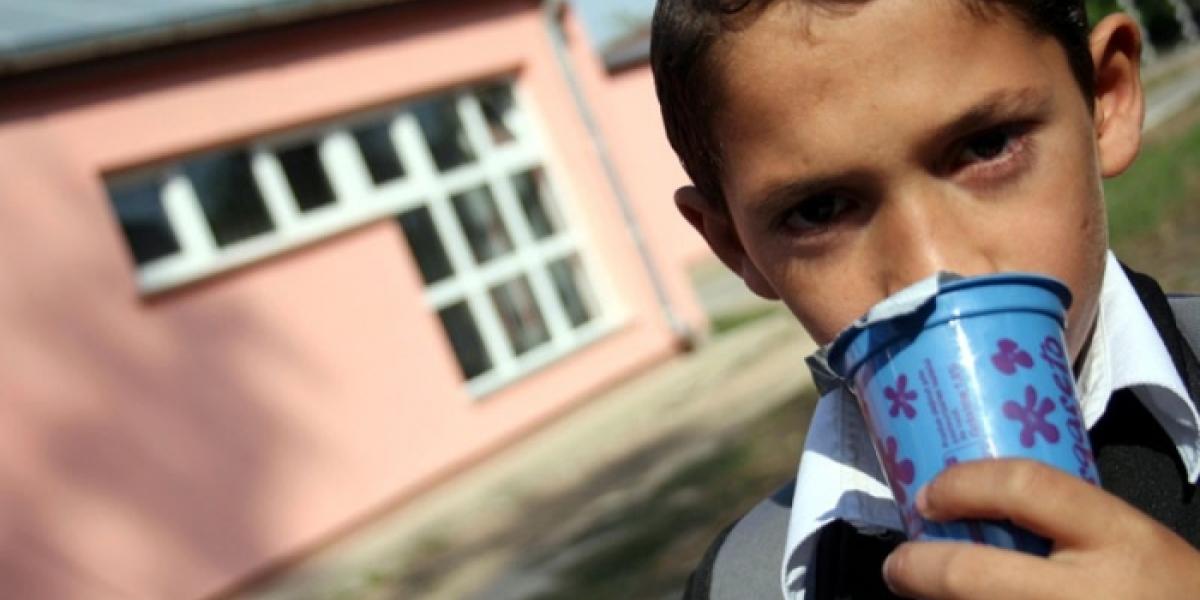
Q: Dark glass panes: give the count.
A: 12